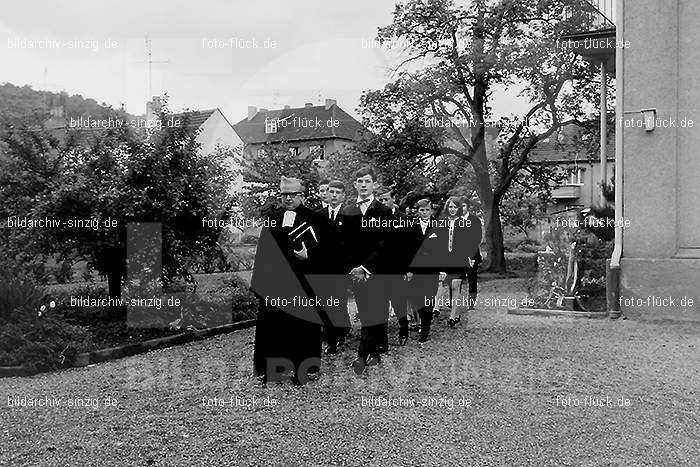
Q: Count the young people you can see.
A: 7